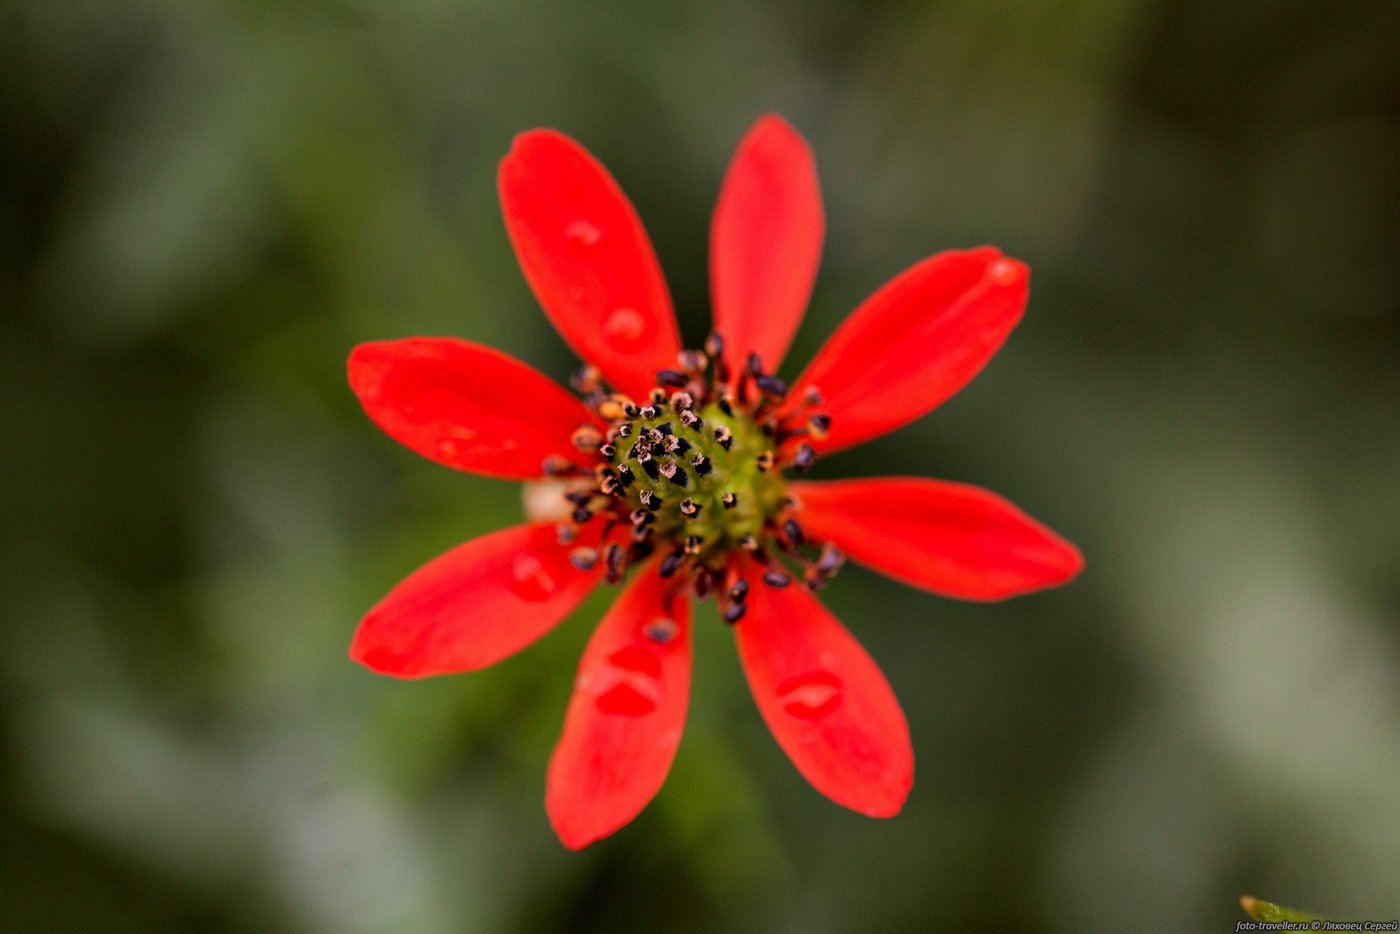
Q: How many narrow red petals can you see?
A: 8